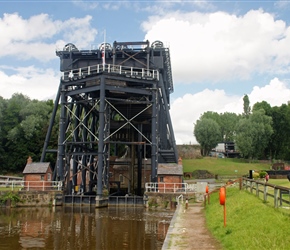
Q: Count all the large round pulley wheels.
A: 3